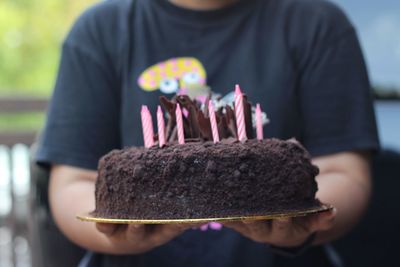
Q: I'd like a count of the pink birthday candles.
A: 6